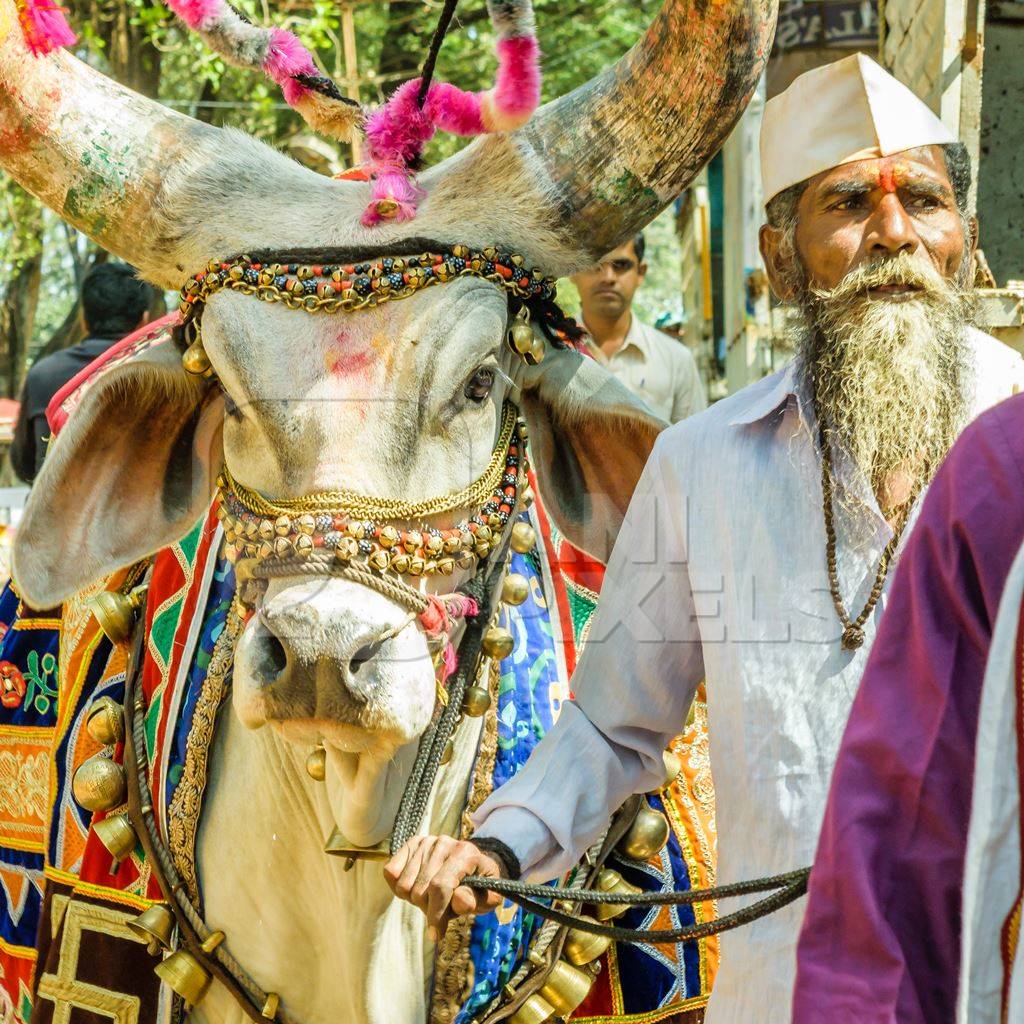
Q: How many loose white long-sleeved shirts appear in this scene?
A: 1